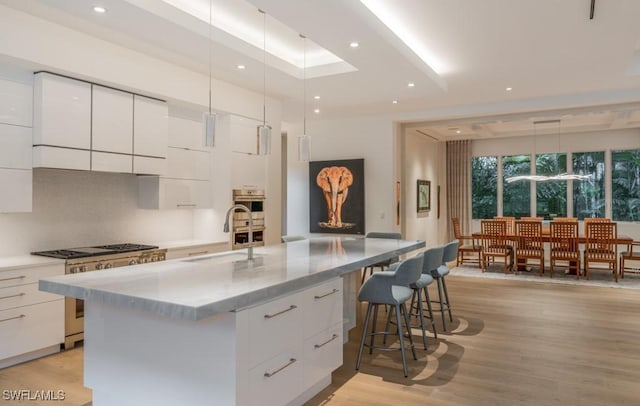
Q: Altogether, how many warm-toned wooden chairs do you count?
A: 10